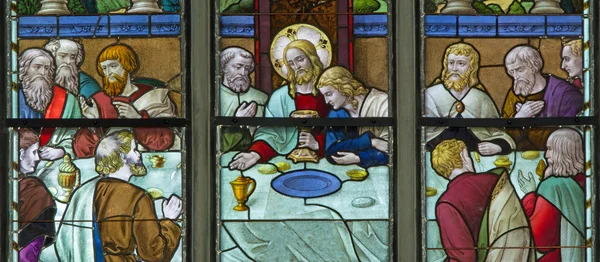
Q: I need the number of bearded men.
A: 9